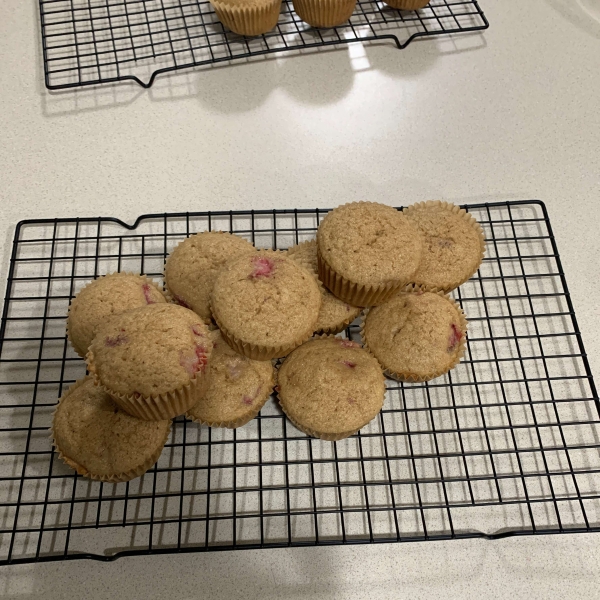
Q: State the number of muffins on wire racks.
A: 14